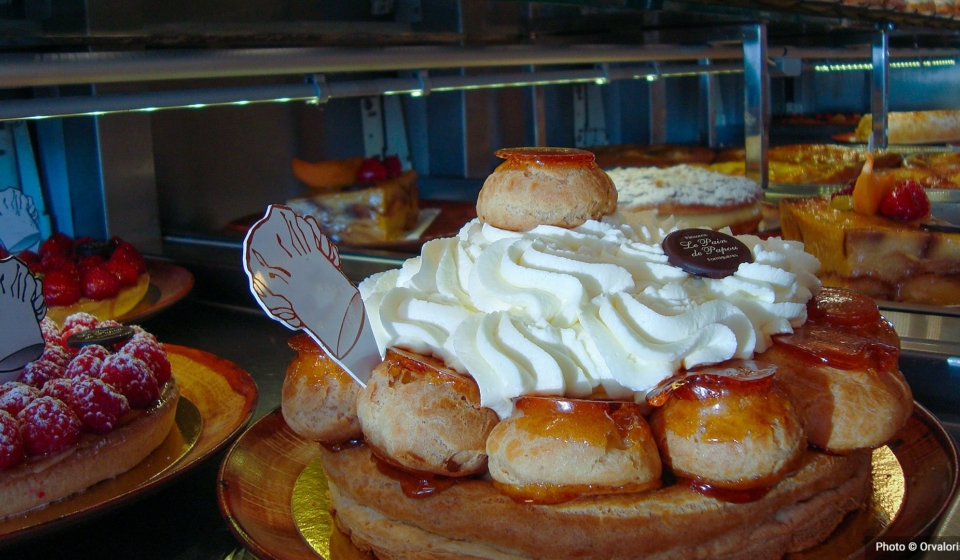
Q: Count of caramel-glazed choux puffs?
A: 7